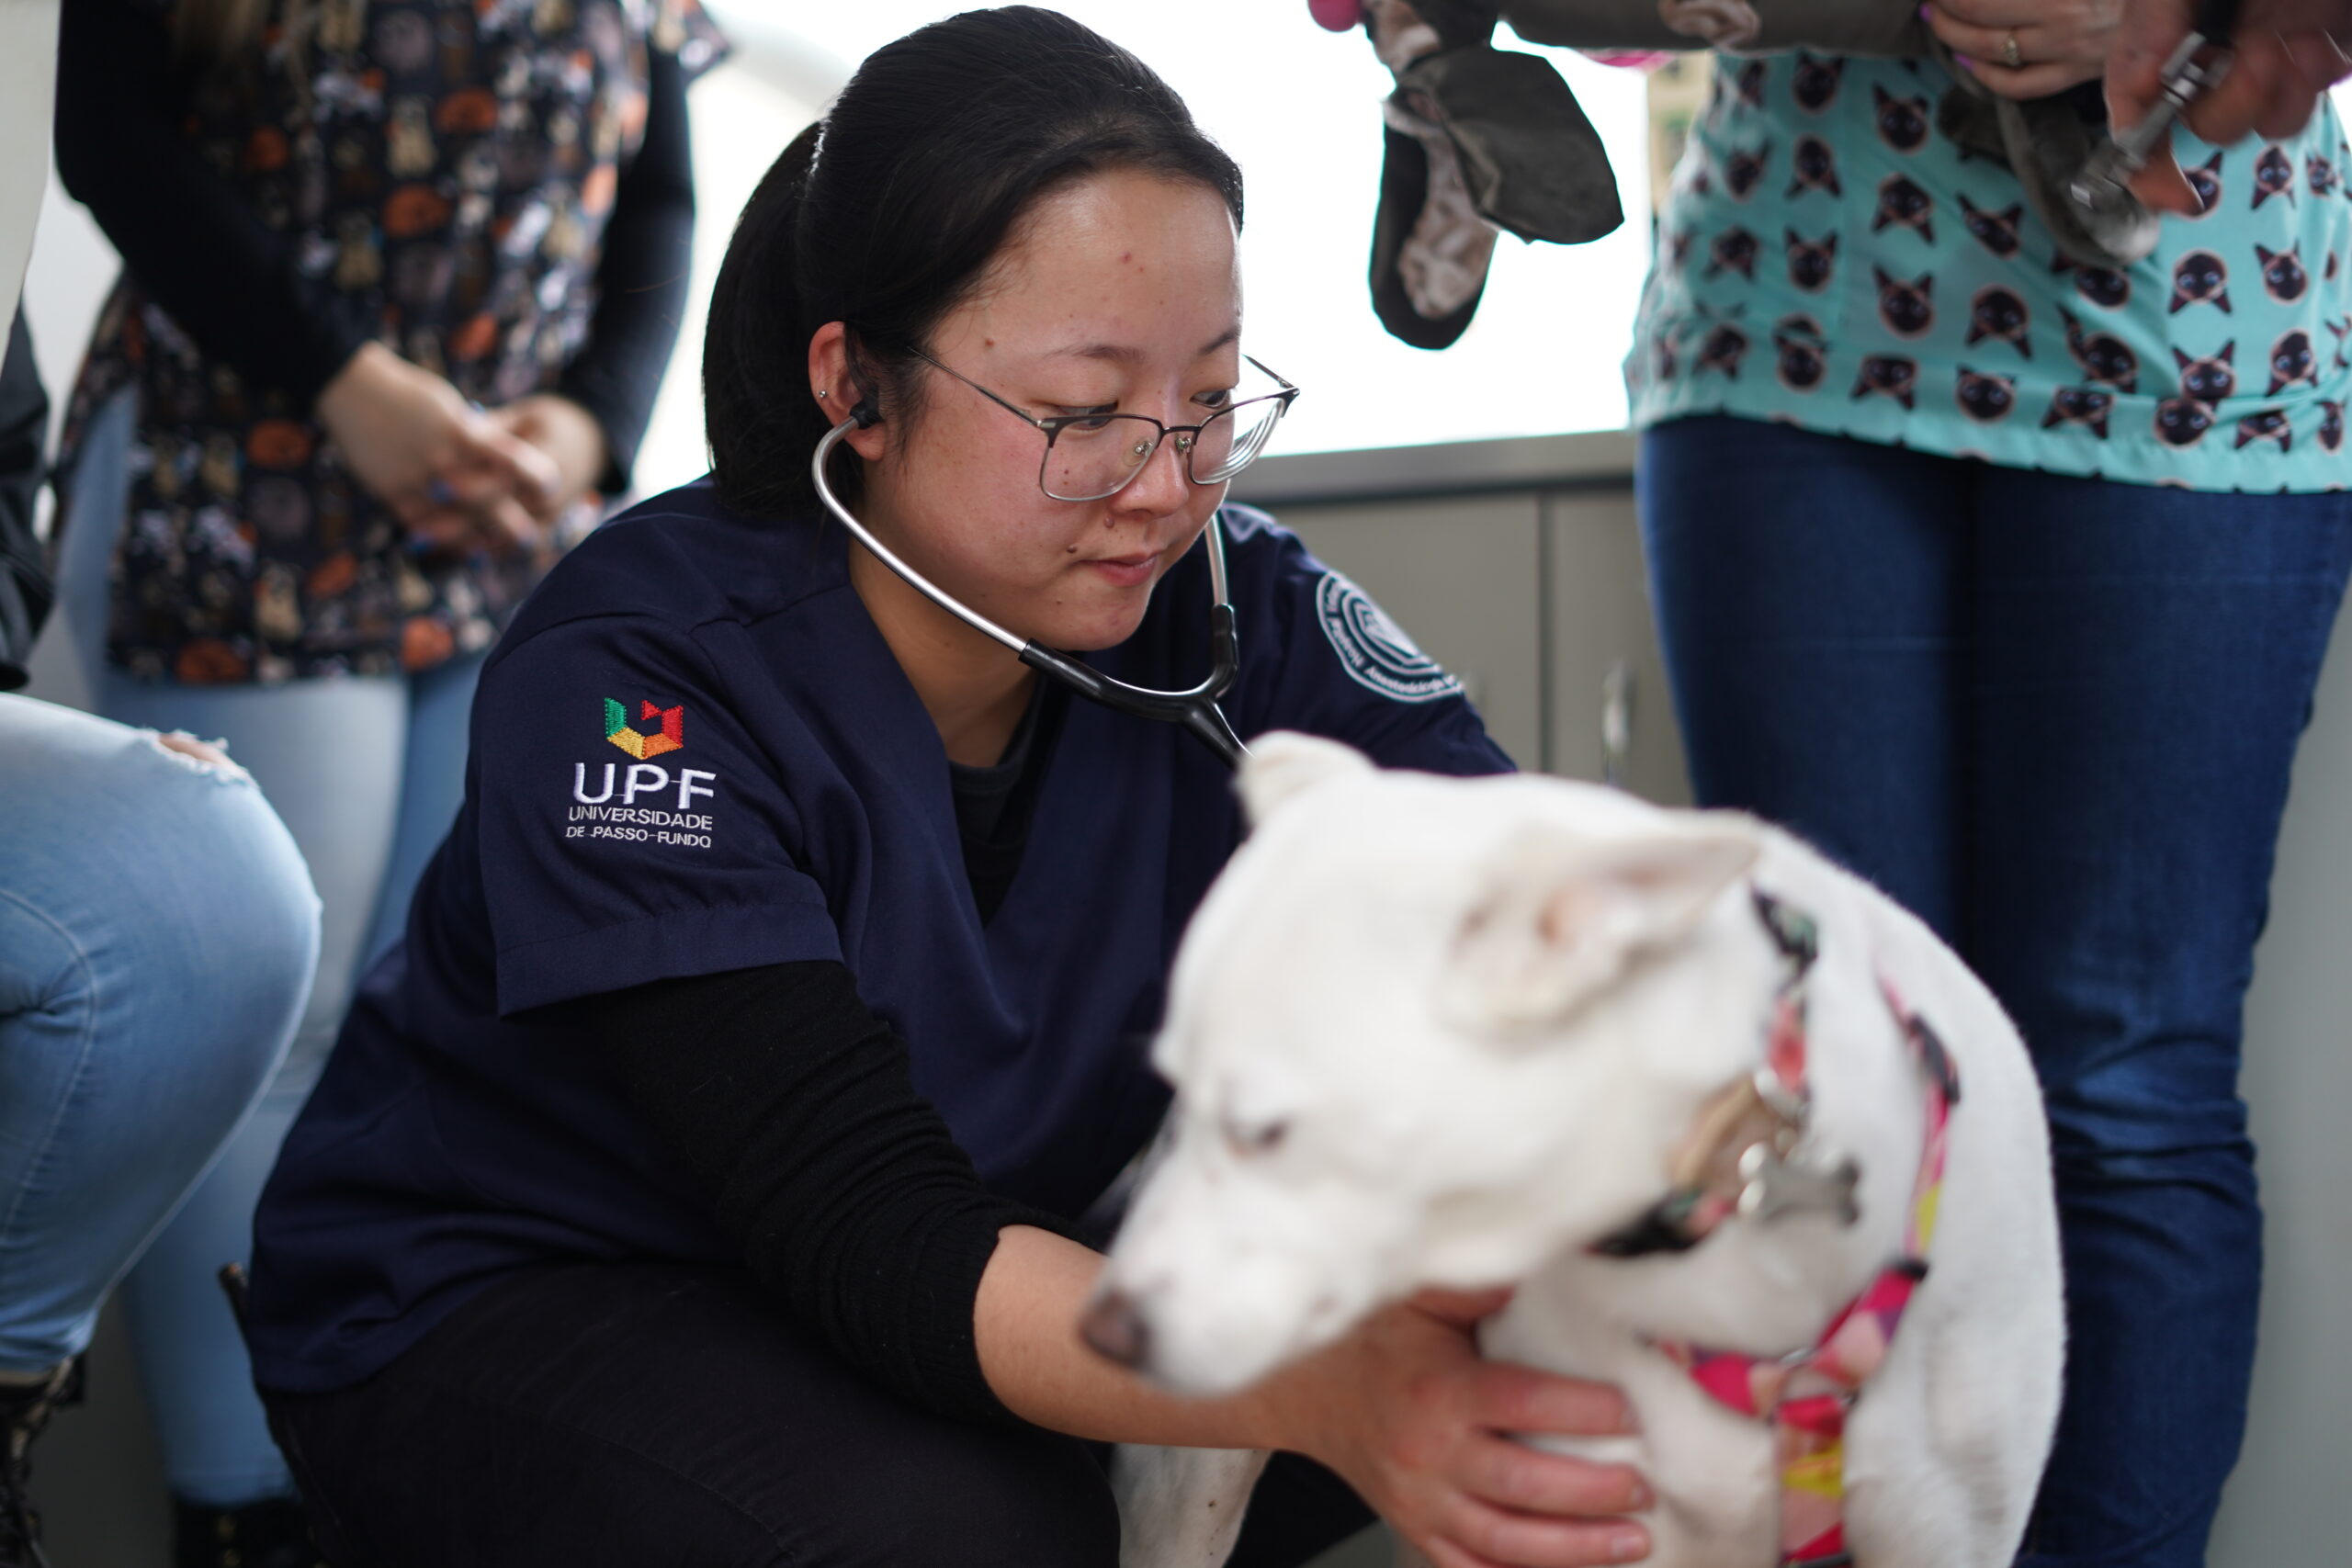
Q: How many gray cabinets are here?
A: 2